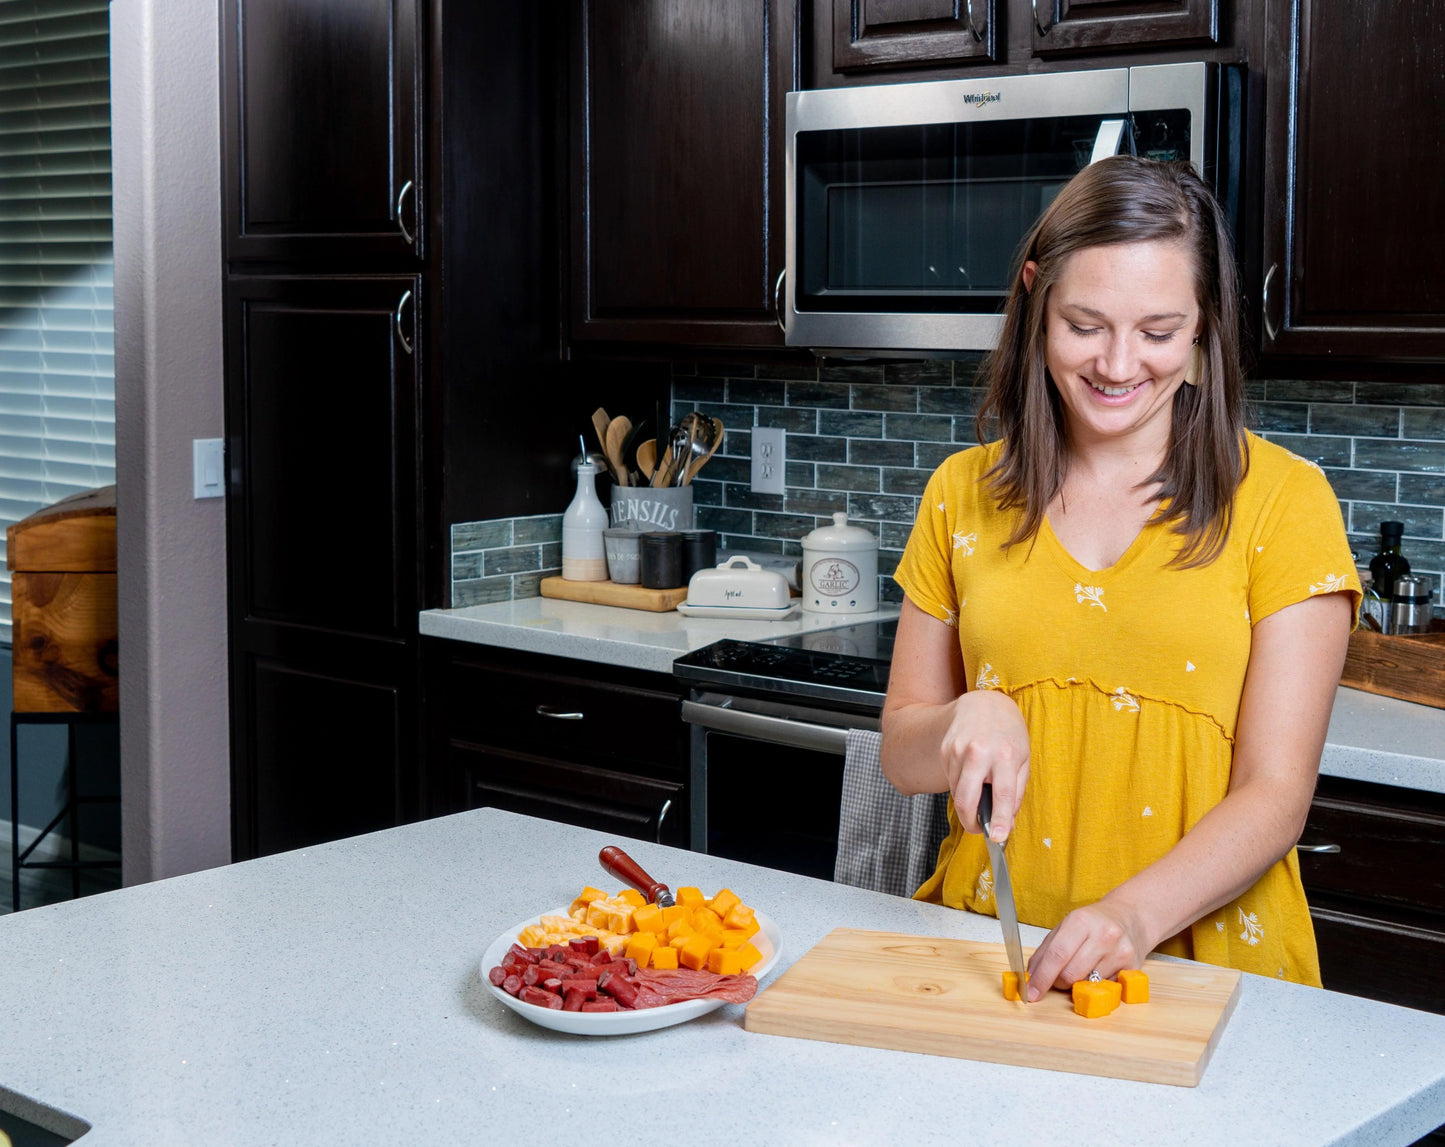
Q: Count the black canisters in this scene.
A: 2